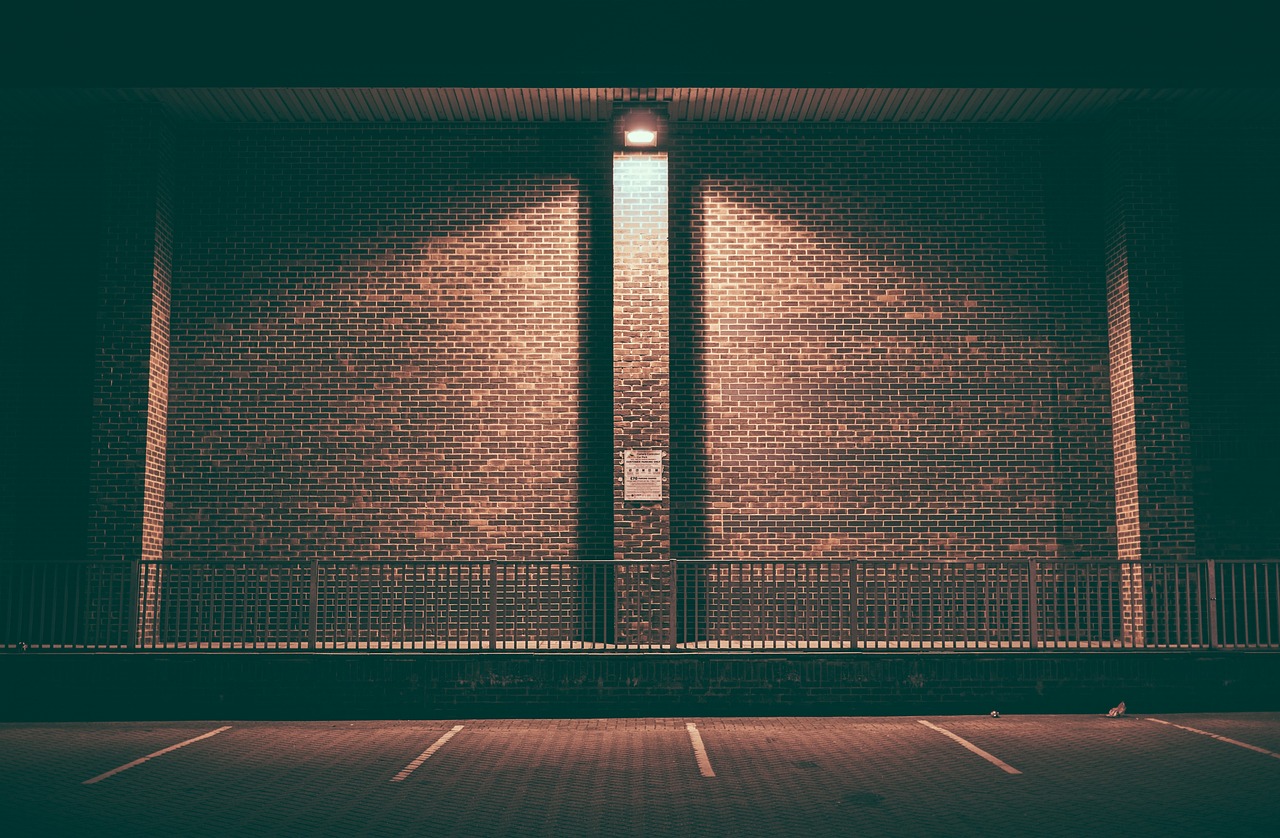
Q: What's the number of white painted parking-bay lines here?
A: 5